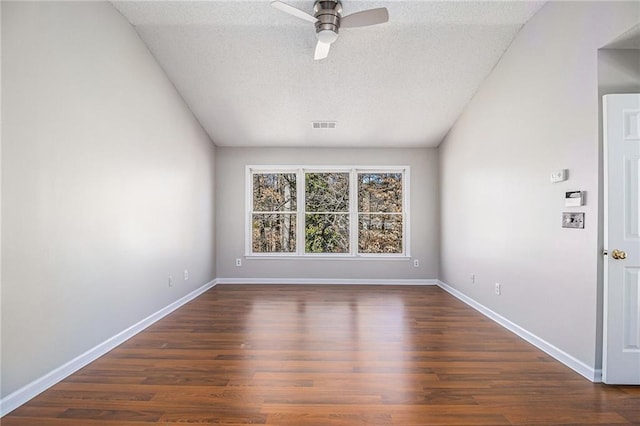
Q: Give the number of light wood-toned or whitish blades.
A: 3